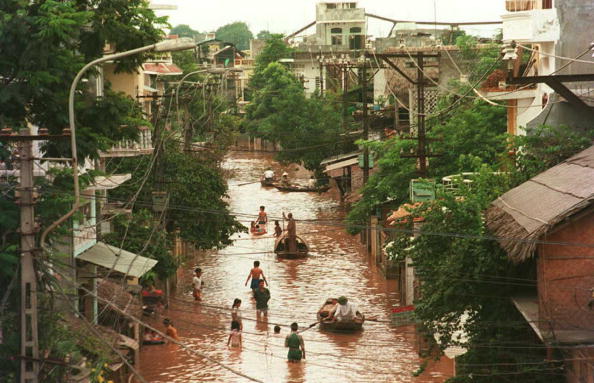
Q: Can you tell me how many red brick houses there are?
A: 1